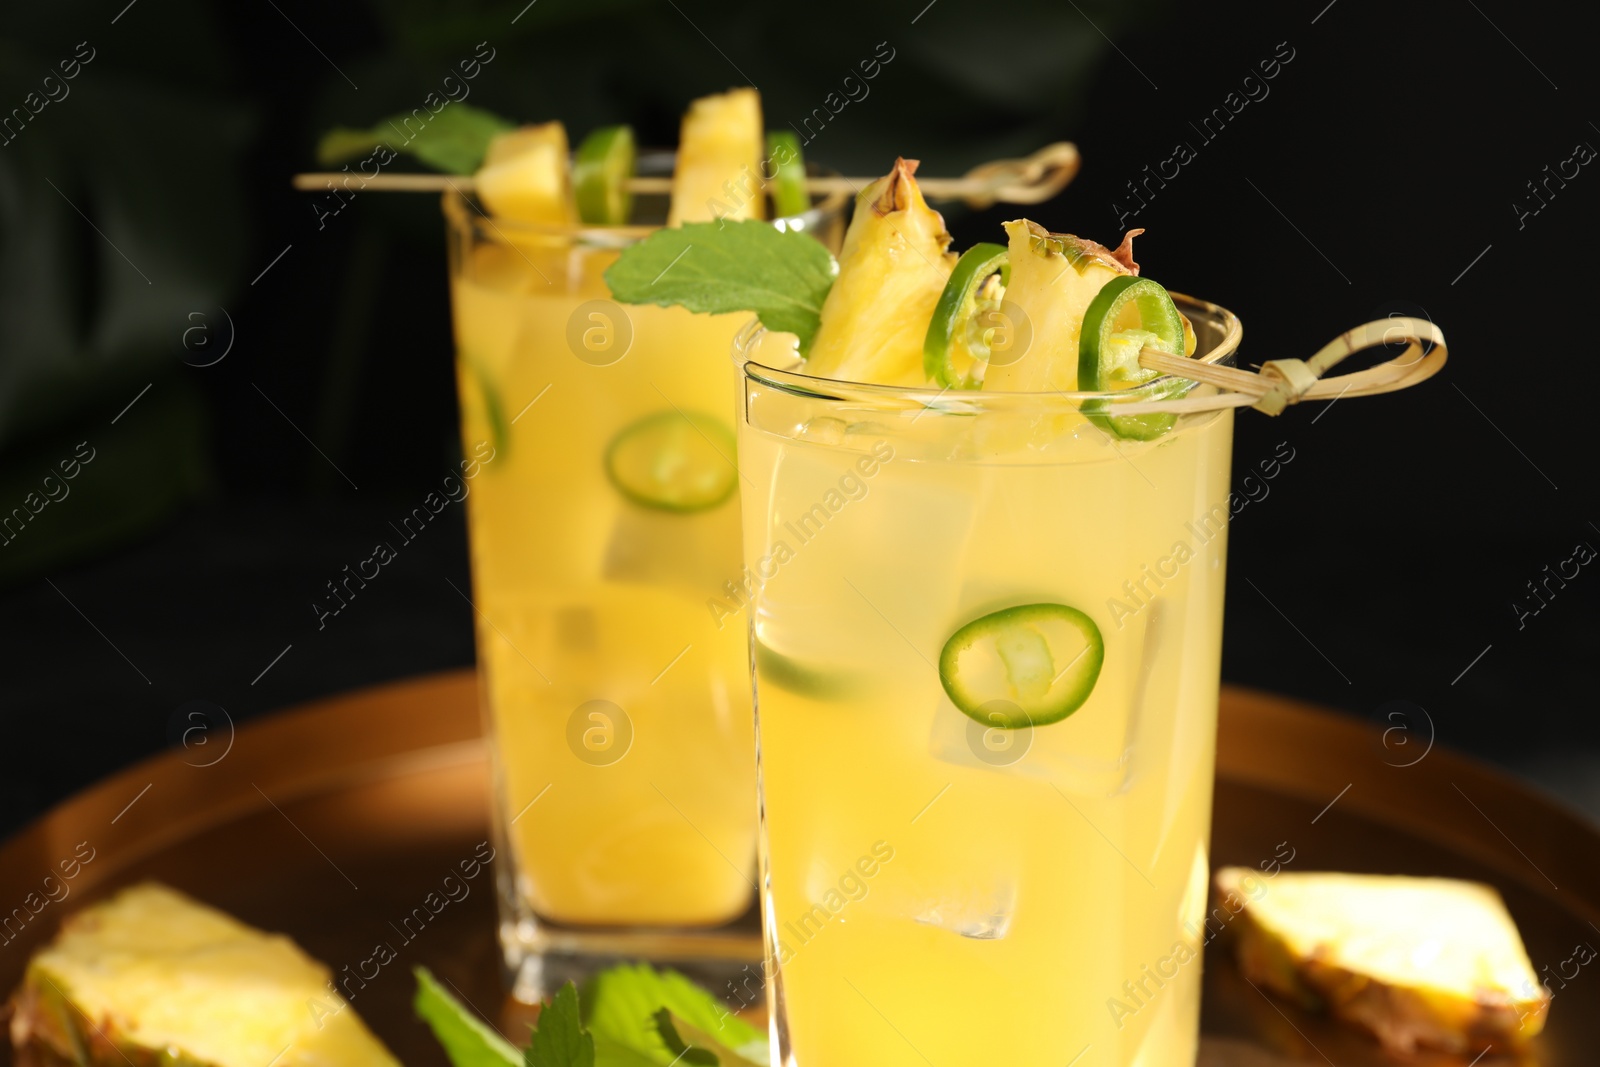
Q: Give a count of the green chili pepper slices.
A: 8